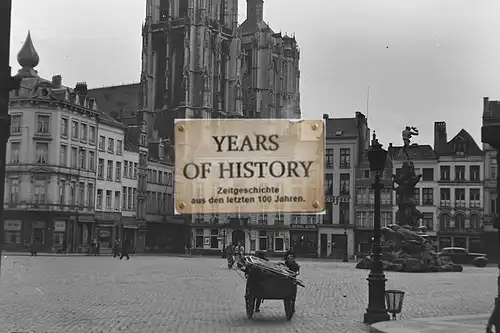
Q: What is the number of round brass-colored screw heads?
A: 4